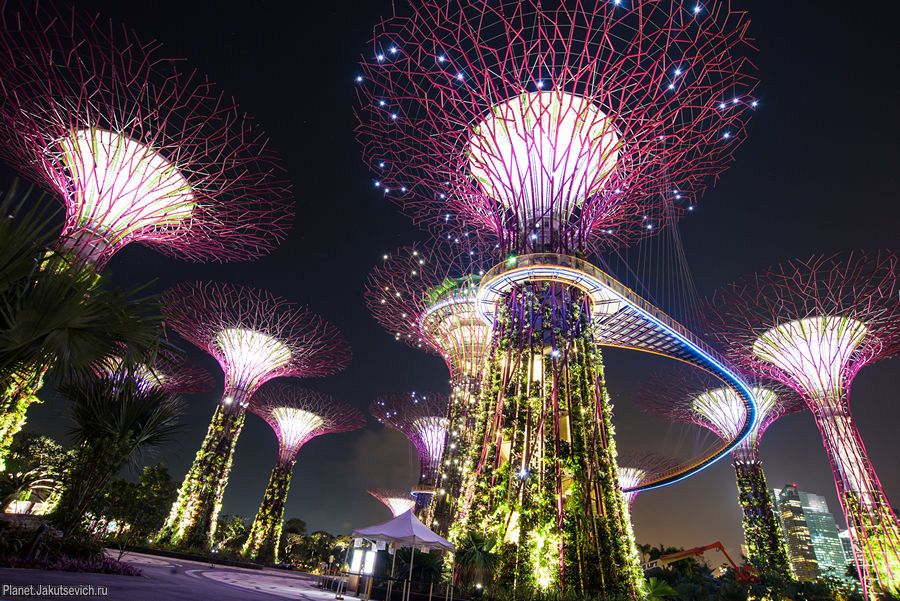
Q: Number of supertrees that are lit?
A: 11